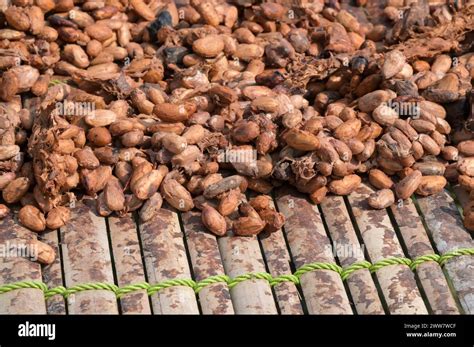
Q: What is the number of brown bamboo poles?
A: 13